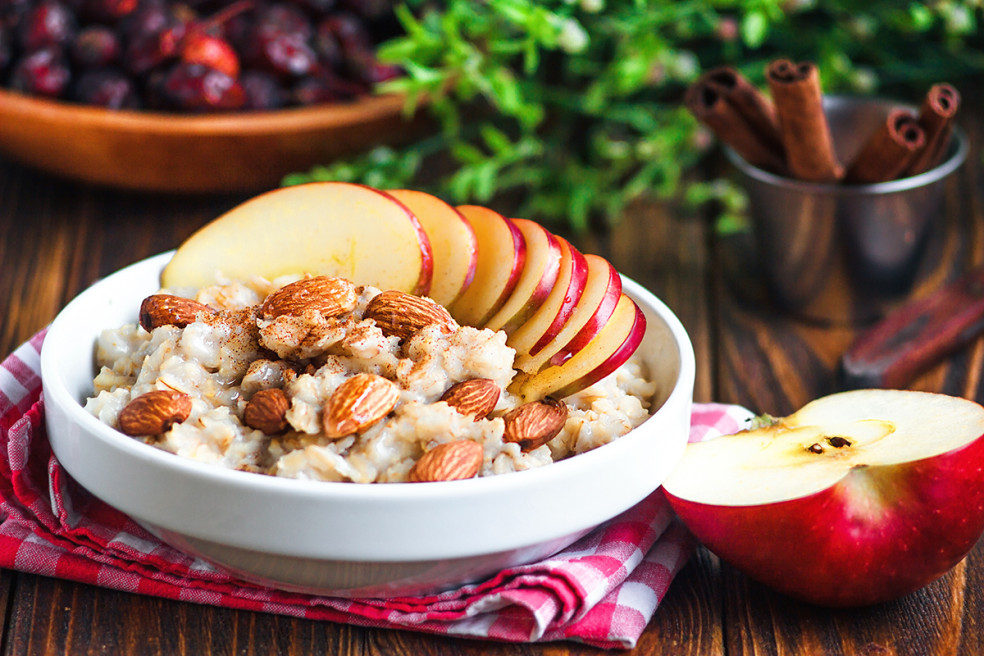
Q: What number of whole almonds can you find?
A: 9